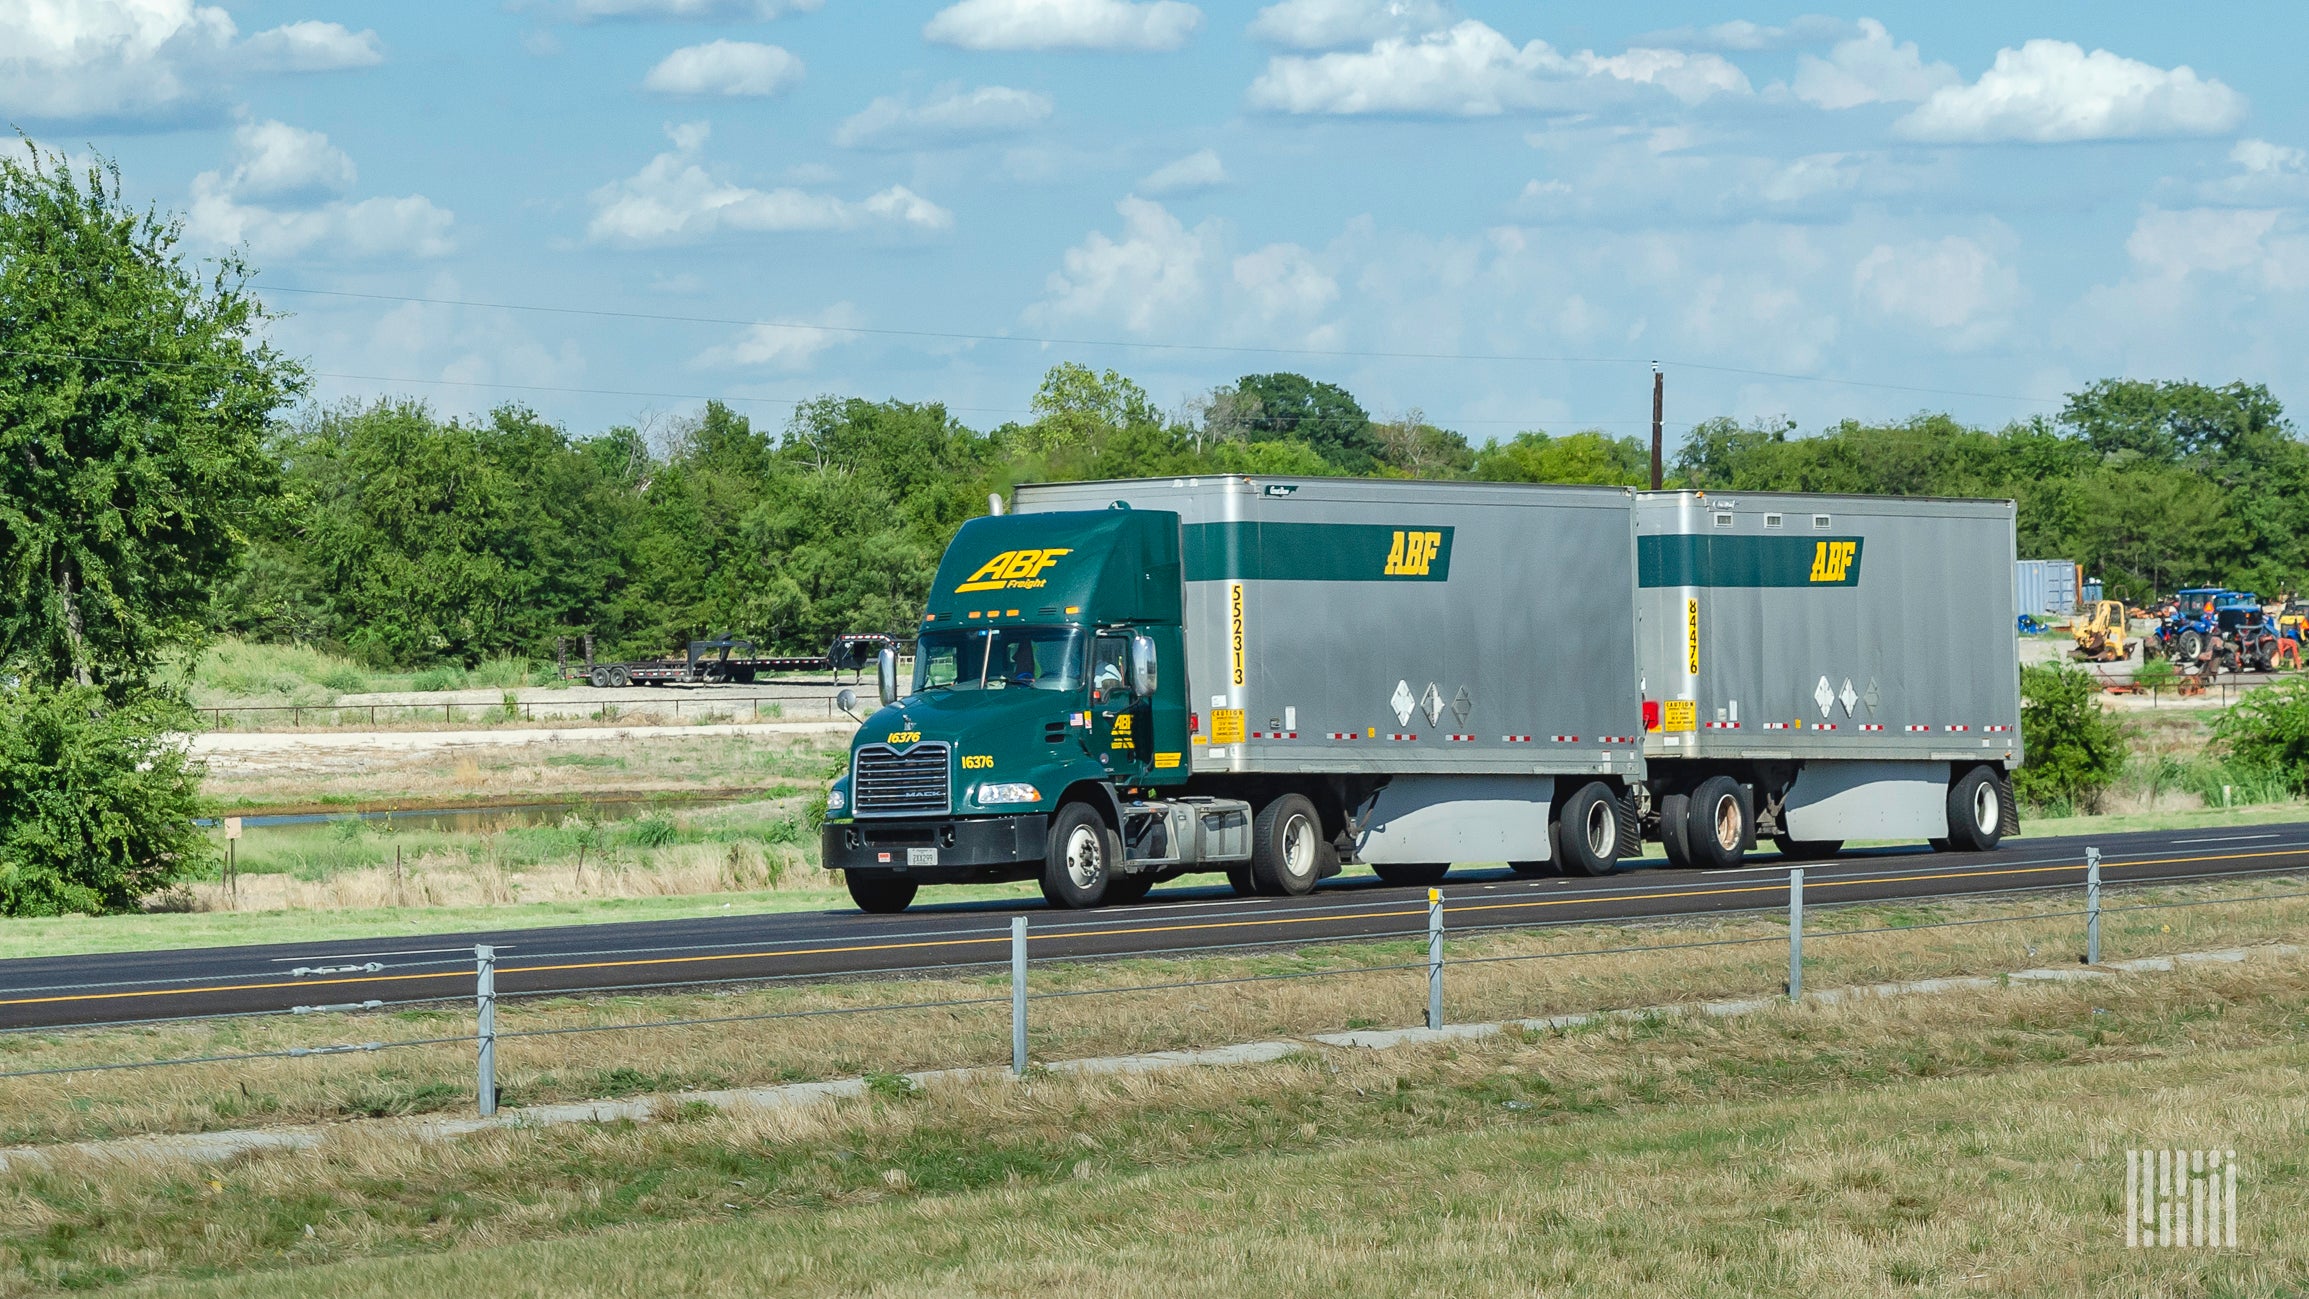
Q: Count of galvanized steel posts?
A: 5